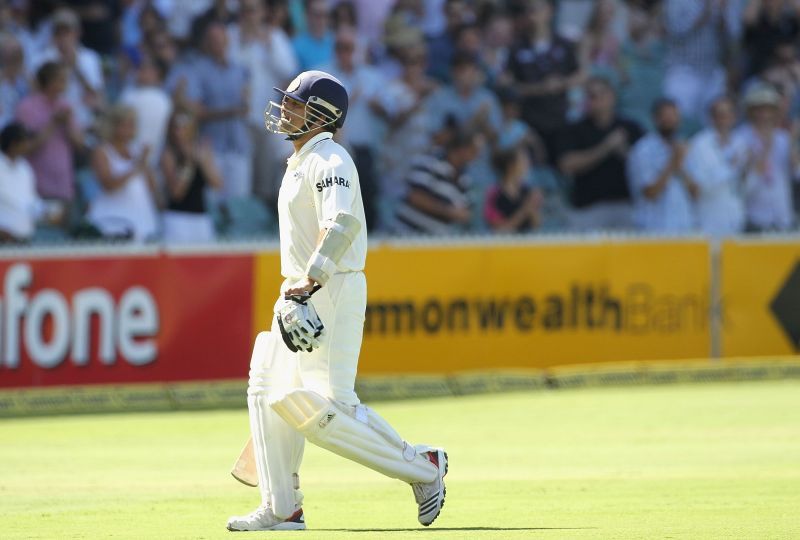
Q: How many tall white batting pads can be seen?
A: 2